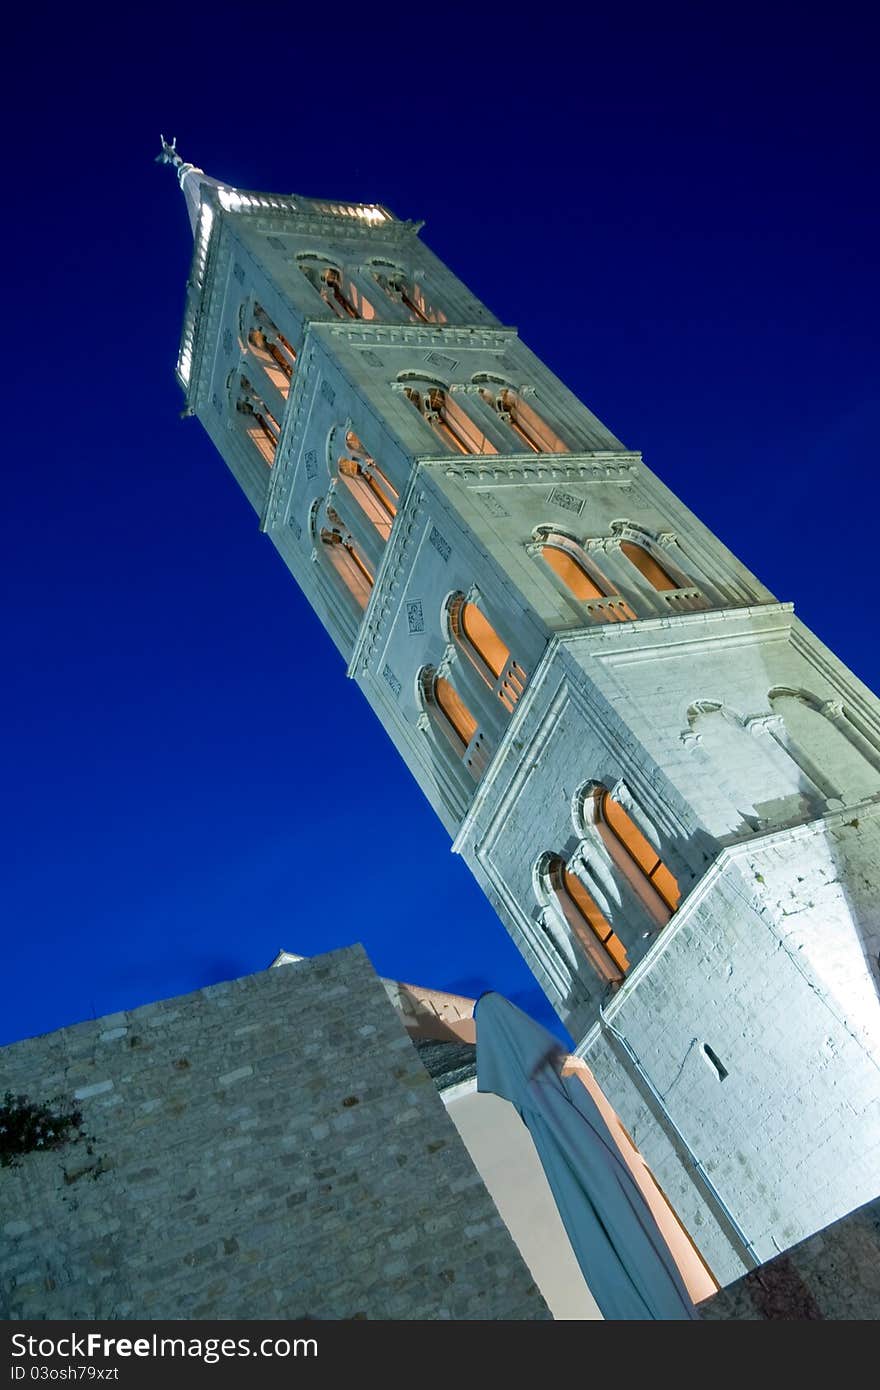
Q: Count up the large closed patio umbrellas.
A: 1